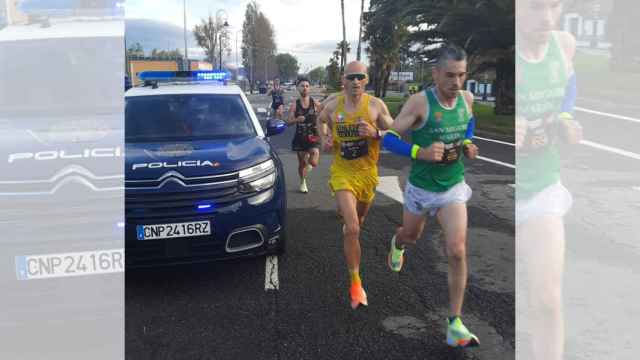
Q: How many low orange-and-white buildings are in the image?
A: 1